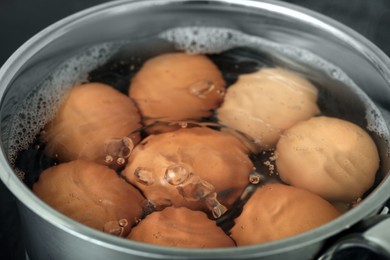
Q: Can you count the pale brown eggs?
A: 2